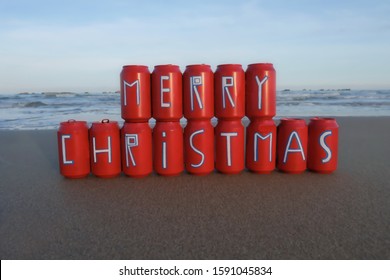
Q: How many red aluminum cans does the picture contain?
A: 14